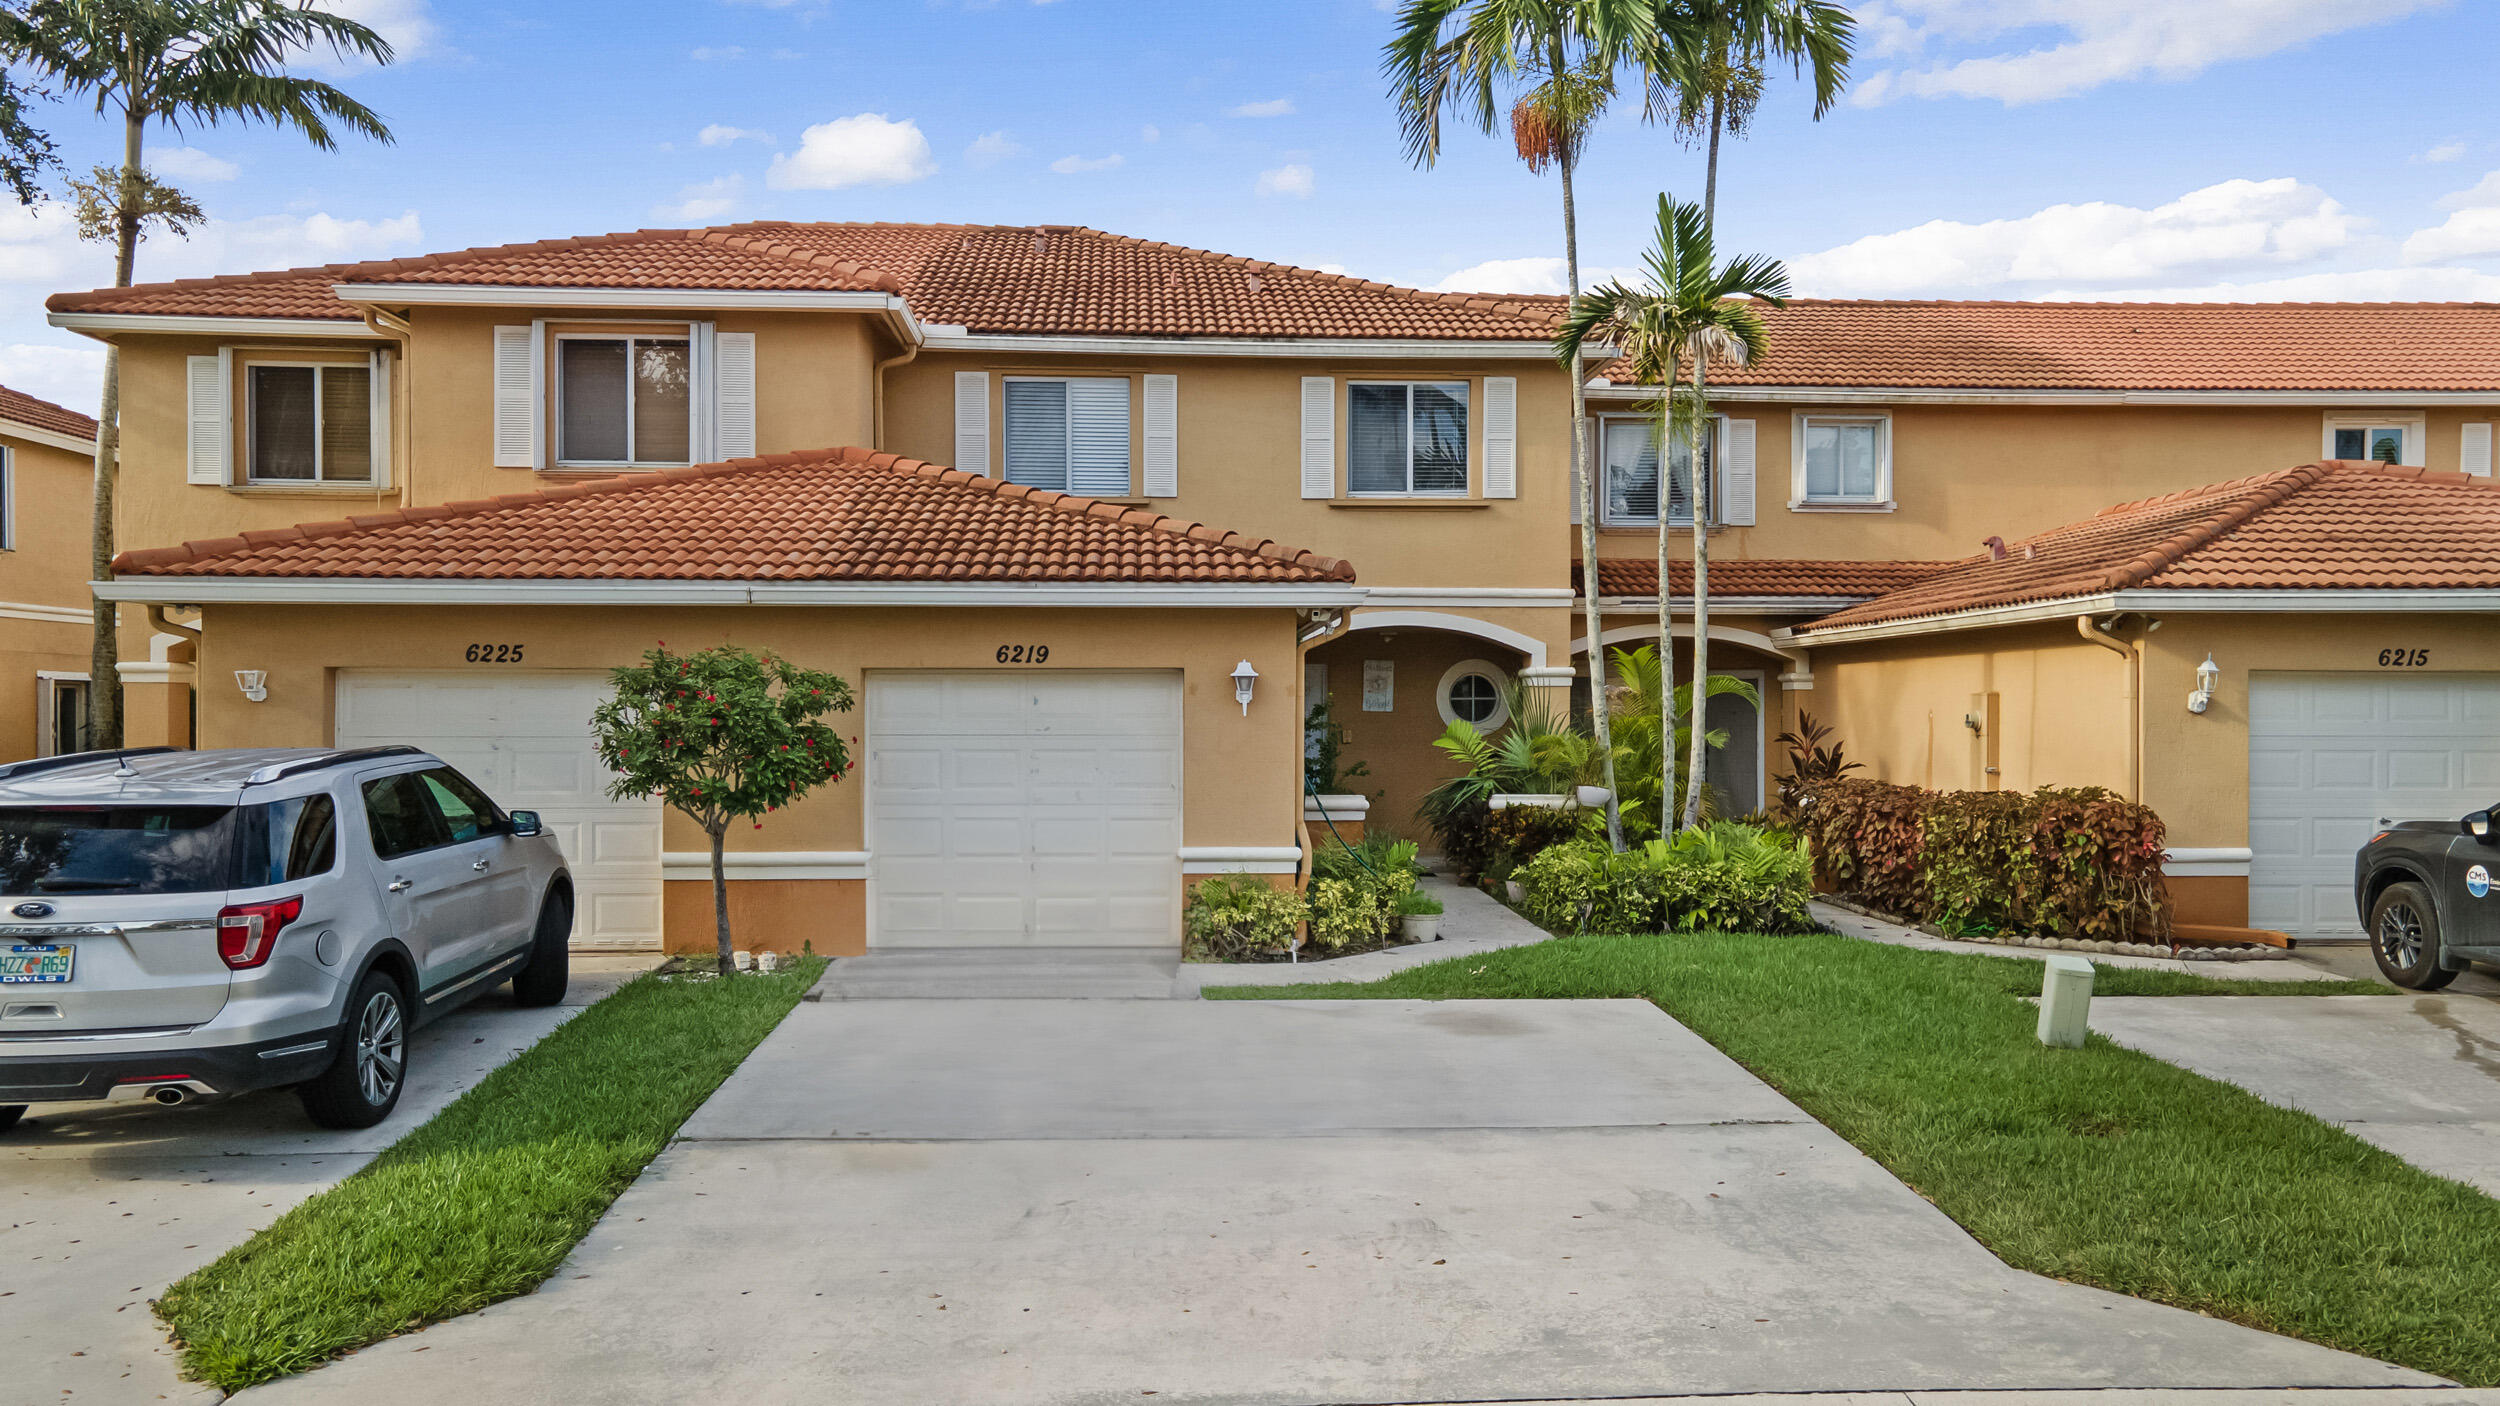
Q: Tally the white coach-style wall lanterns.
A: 3